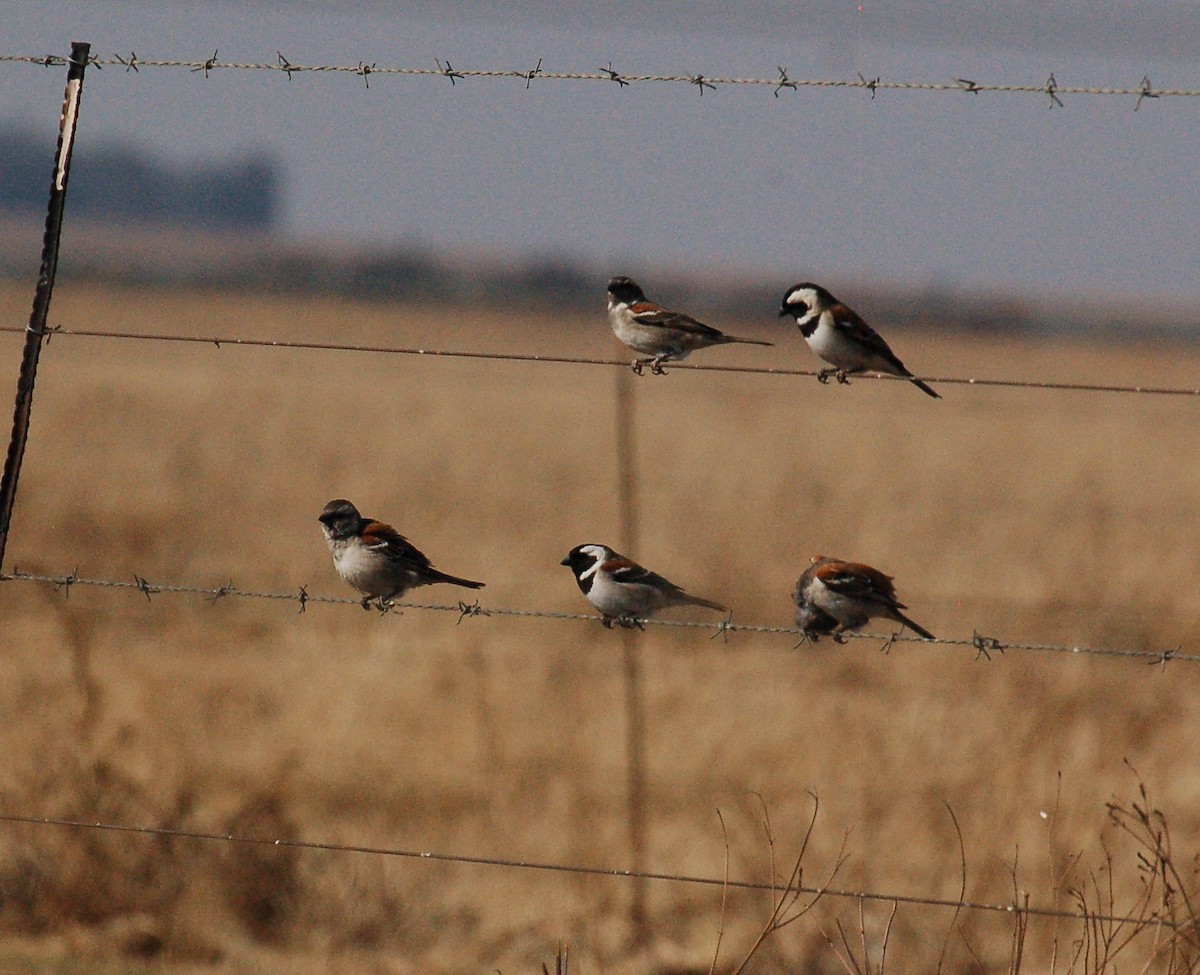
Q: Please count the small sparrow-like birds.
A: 5